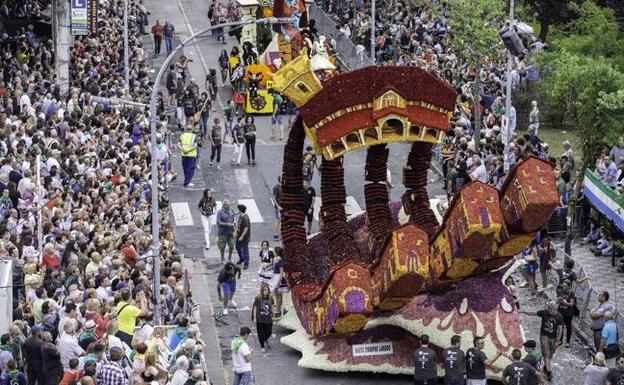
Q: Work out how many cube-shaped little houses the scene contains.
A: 4